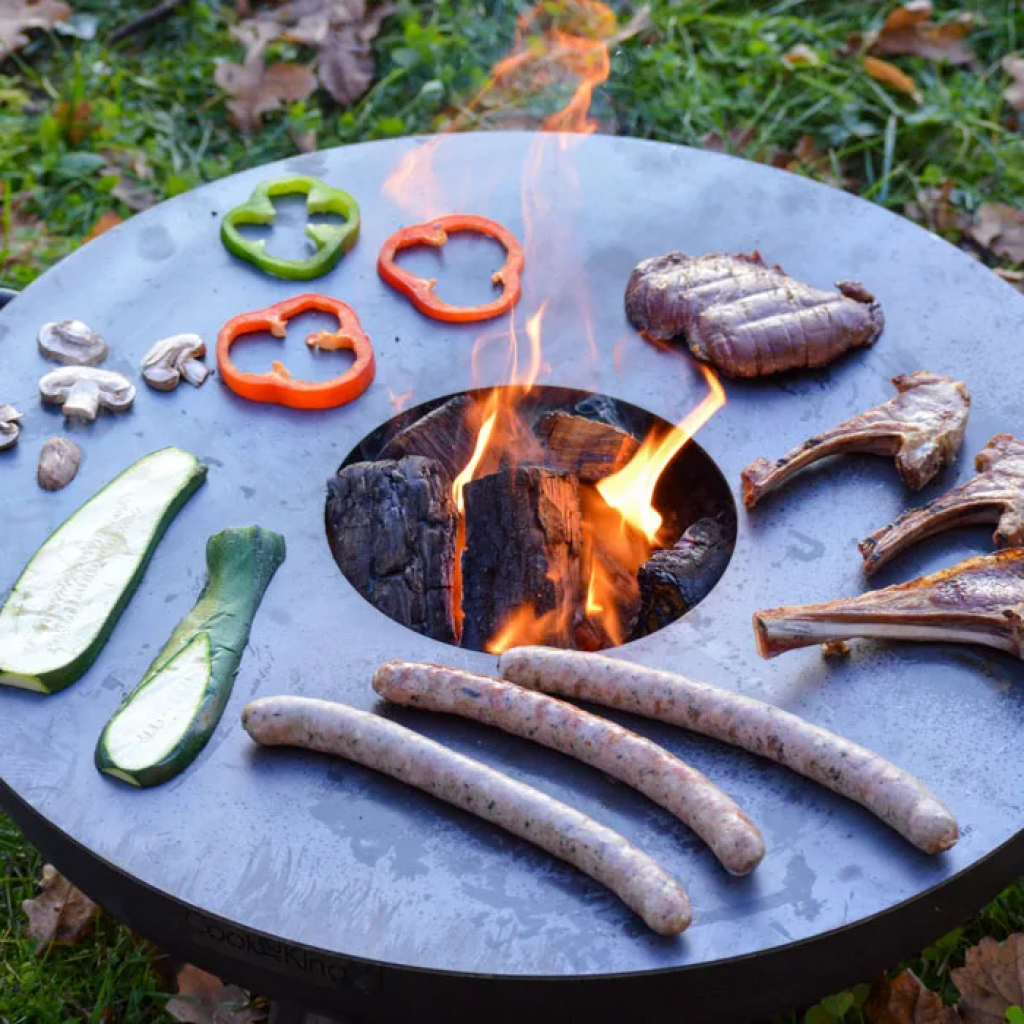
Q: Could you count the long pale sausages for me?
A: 3